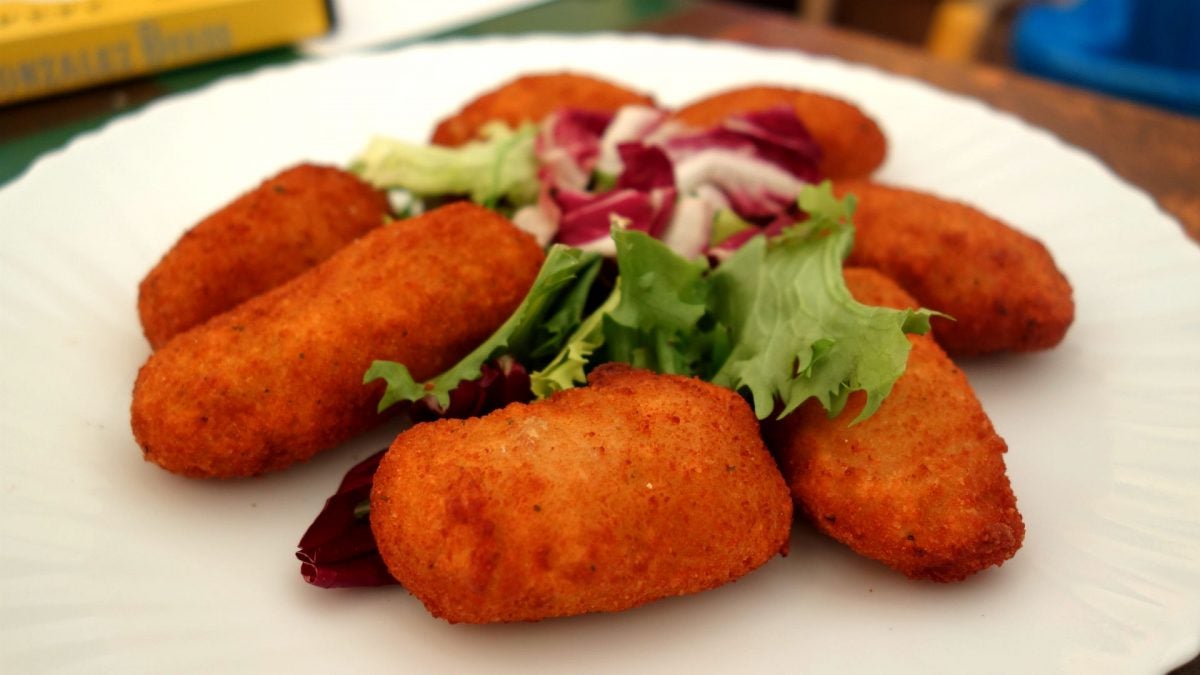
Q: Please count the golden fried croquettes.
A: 7